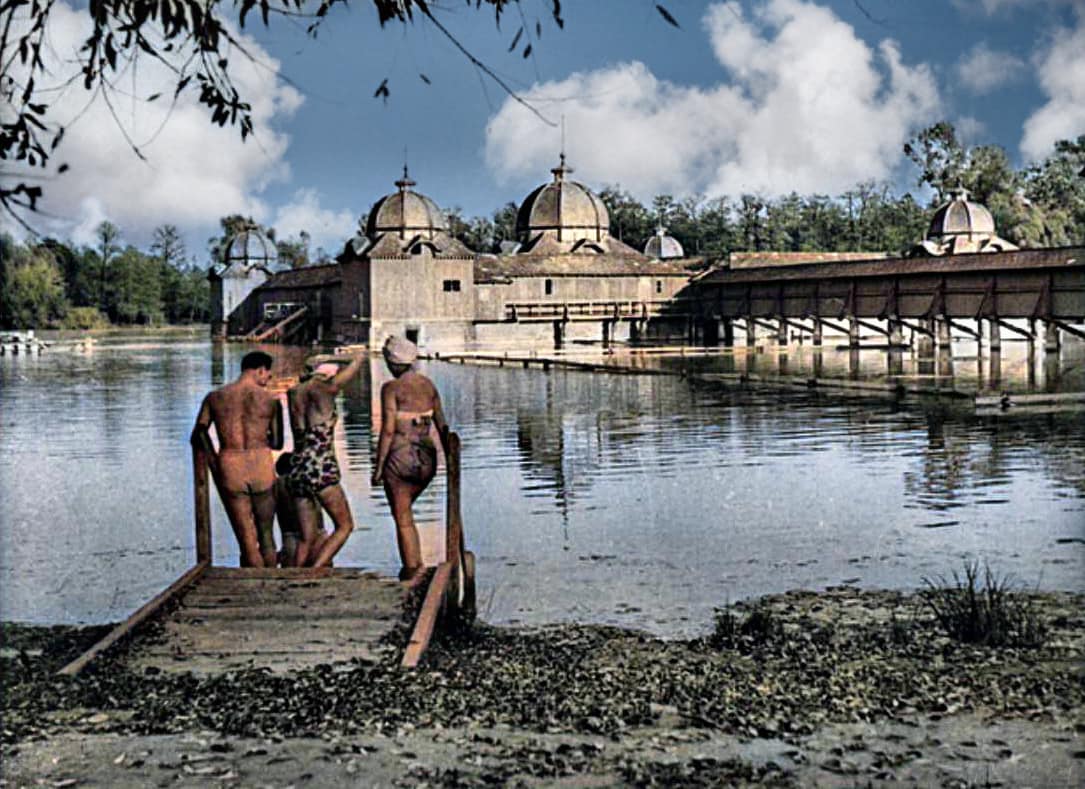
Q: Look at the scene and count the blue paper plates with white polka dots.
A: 0